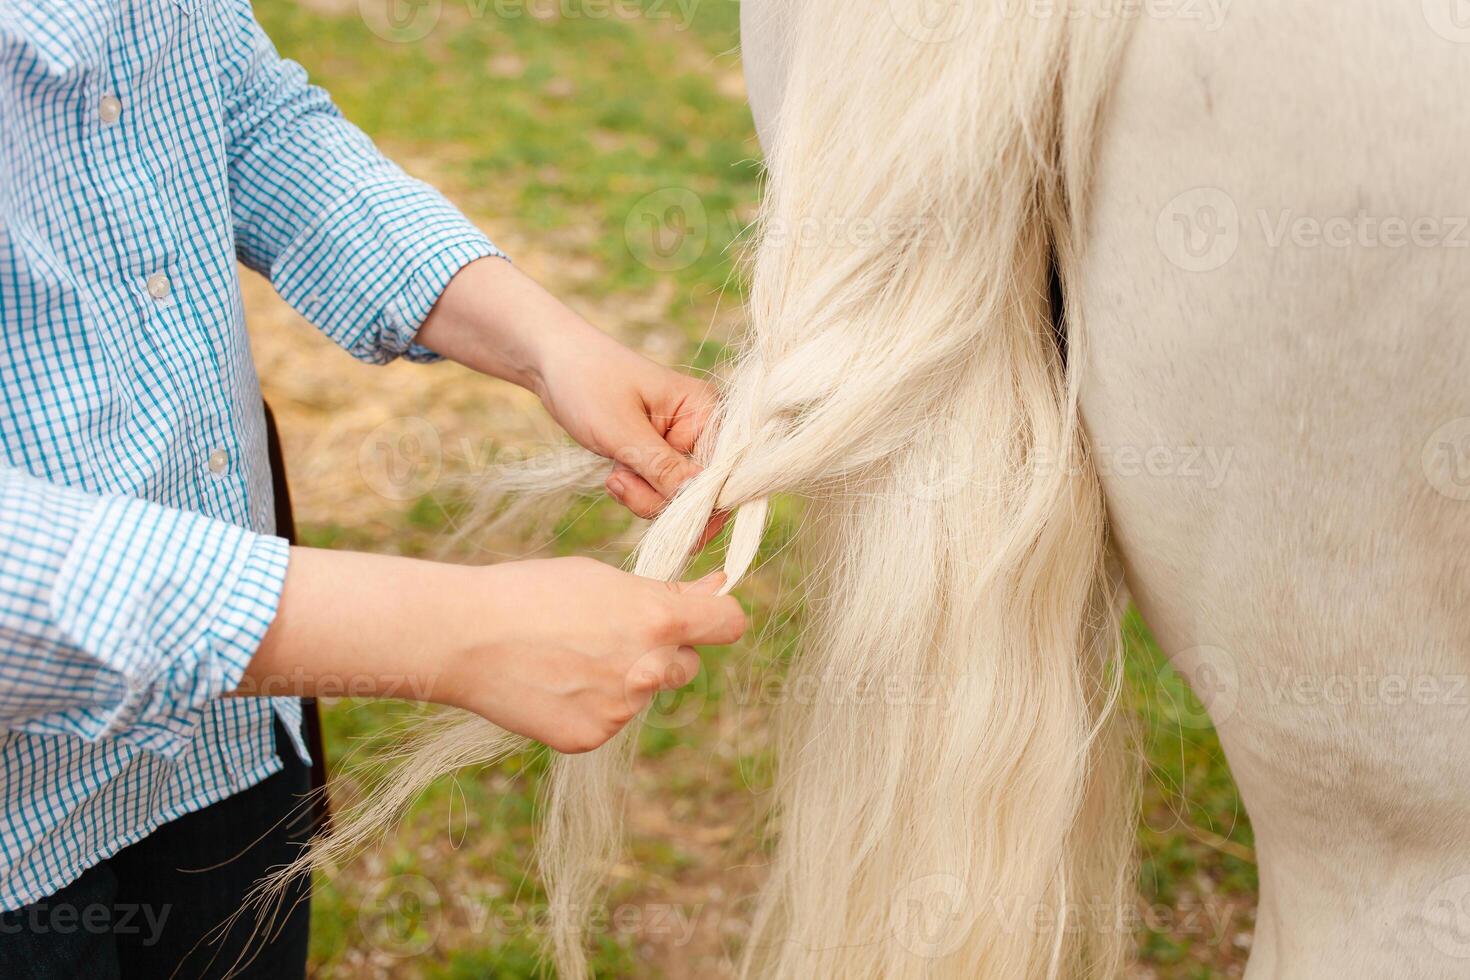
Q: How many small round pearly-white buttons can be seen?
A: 3